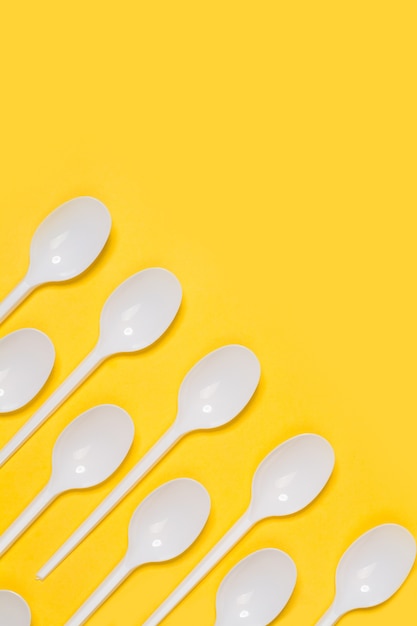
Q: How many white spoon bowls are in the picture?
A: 10